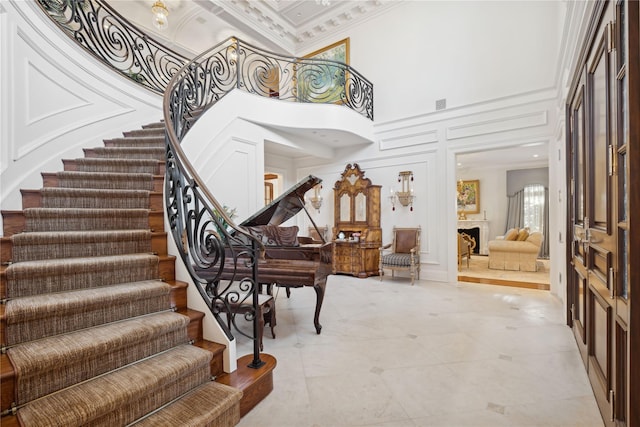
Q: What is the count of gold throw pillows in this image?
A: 2